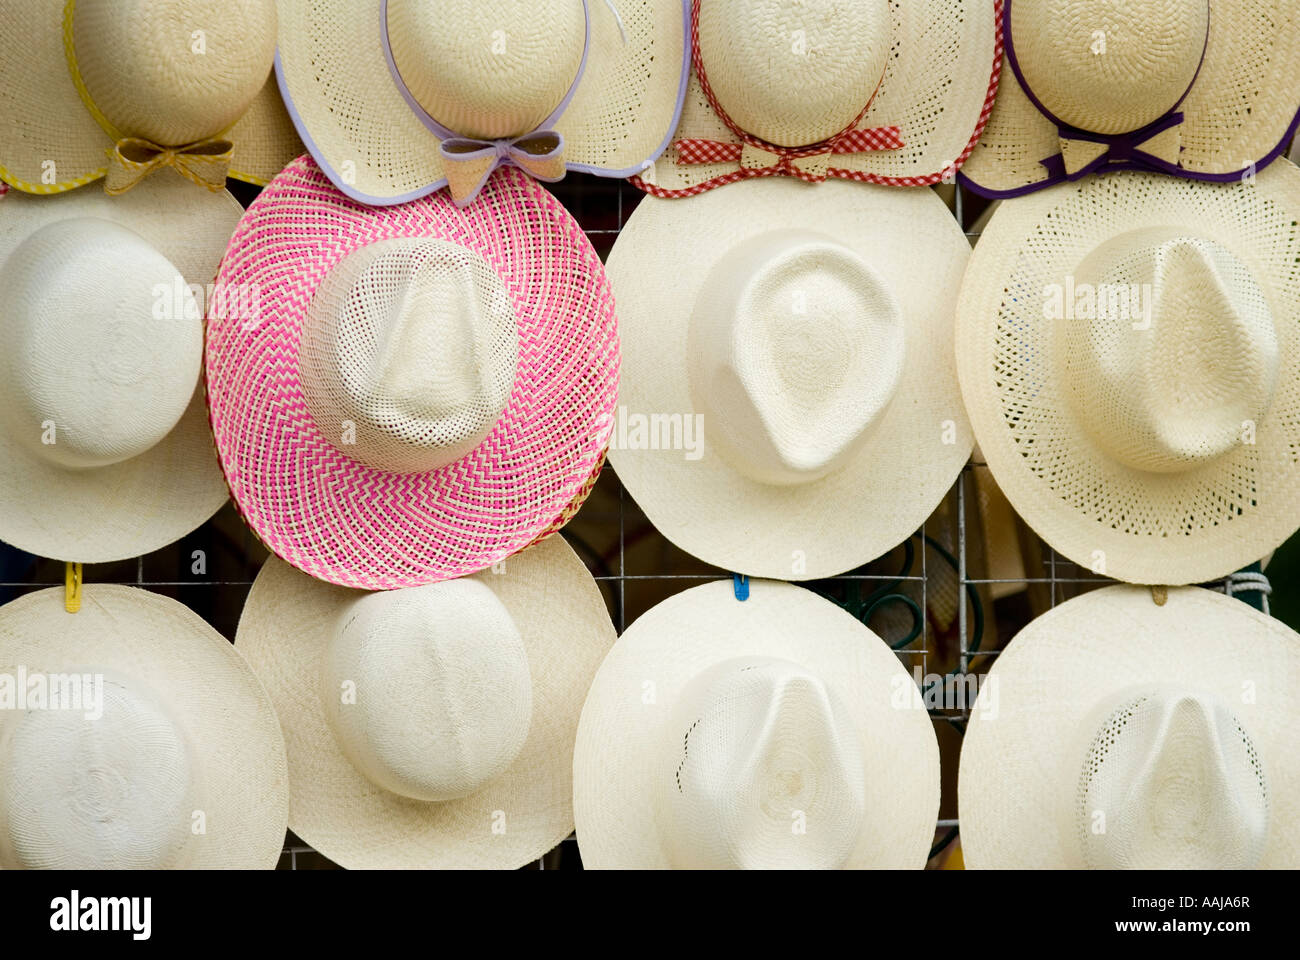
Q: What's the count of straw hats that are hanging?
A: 12